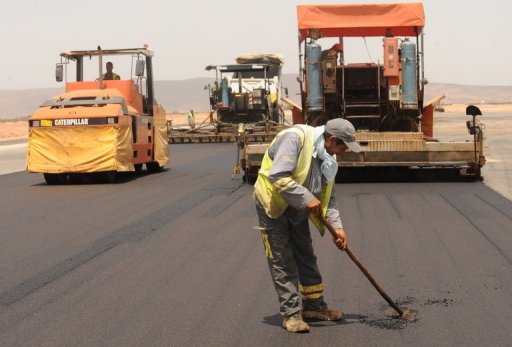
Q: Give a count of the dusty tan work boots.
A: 2